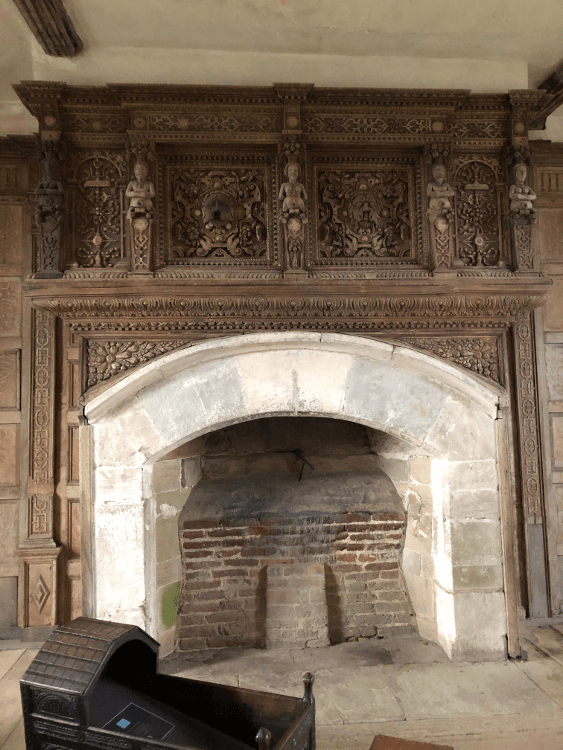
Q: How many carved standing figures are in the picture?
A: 5